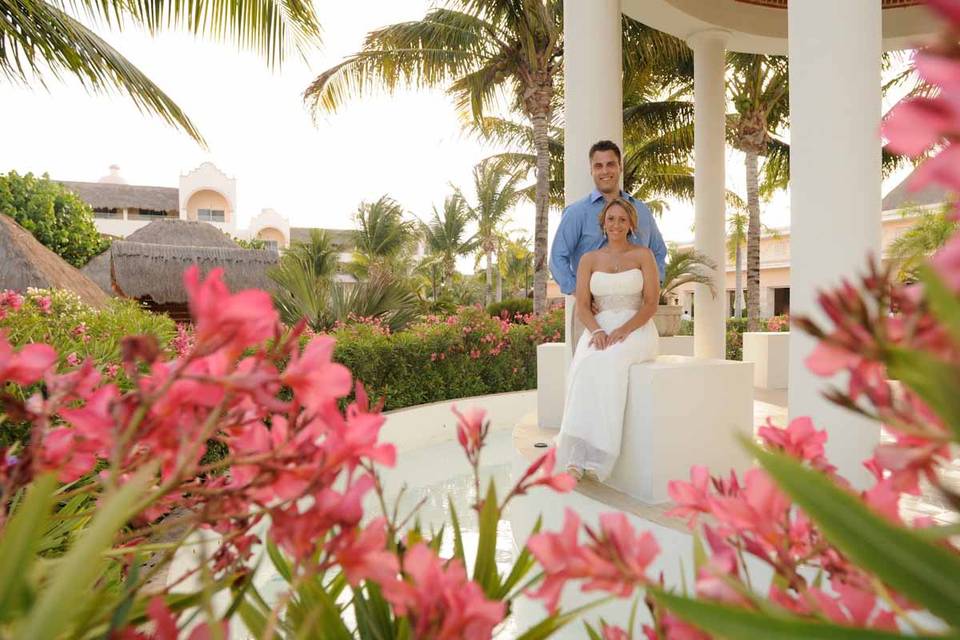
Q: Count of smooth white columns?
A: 3